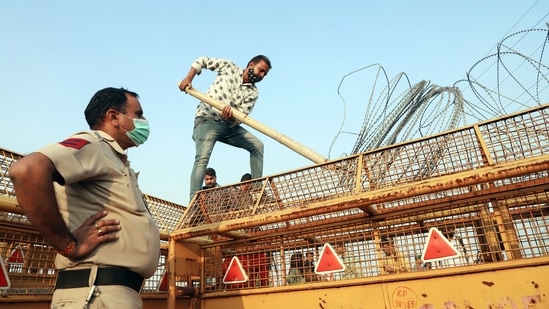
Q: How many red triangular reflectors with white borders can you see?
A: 6